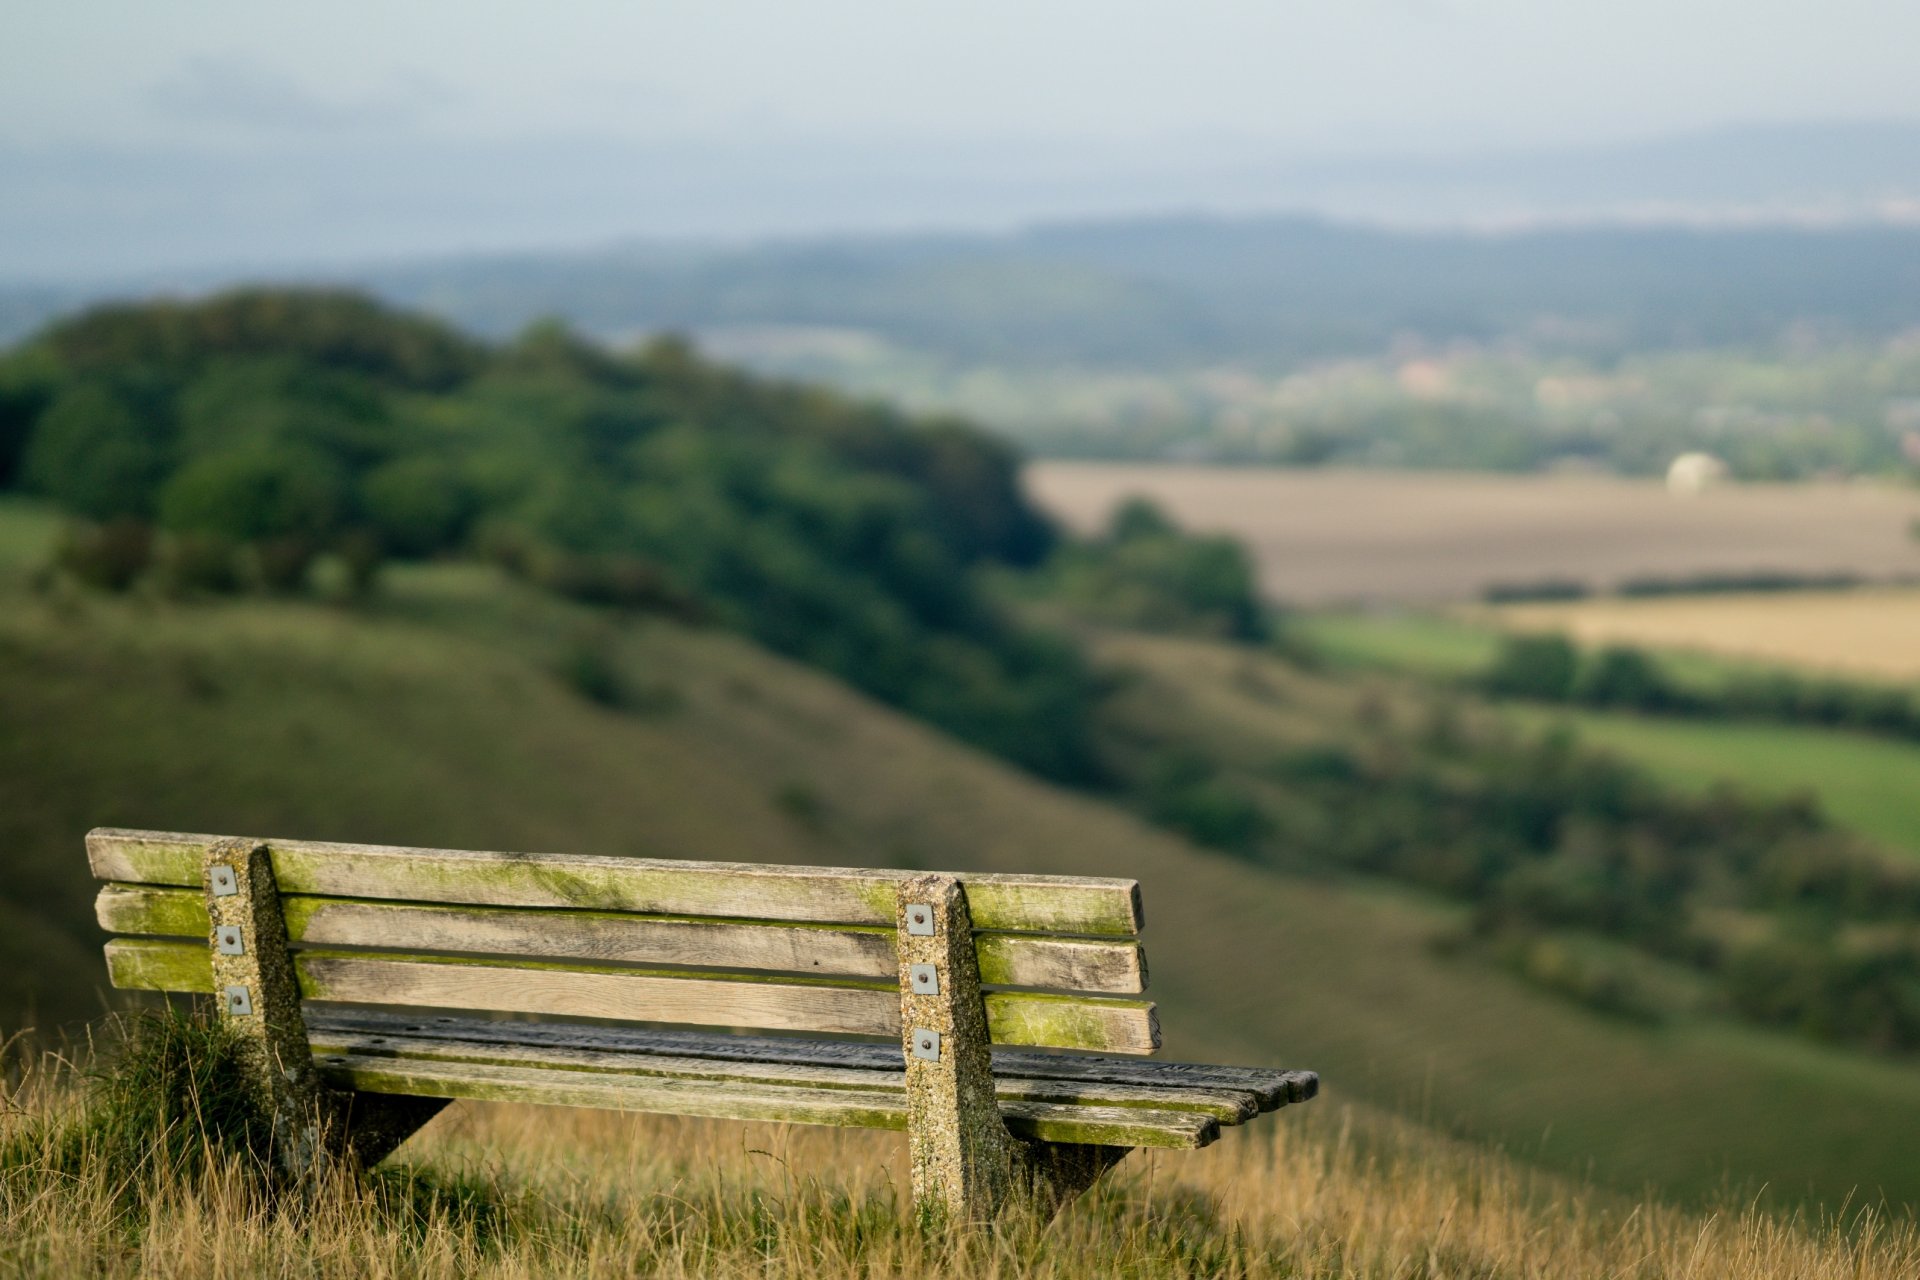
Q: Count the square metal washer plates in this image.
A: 6